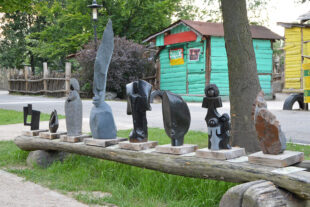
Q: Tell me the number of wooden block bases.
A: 8